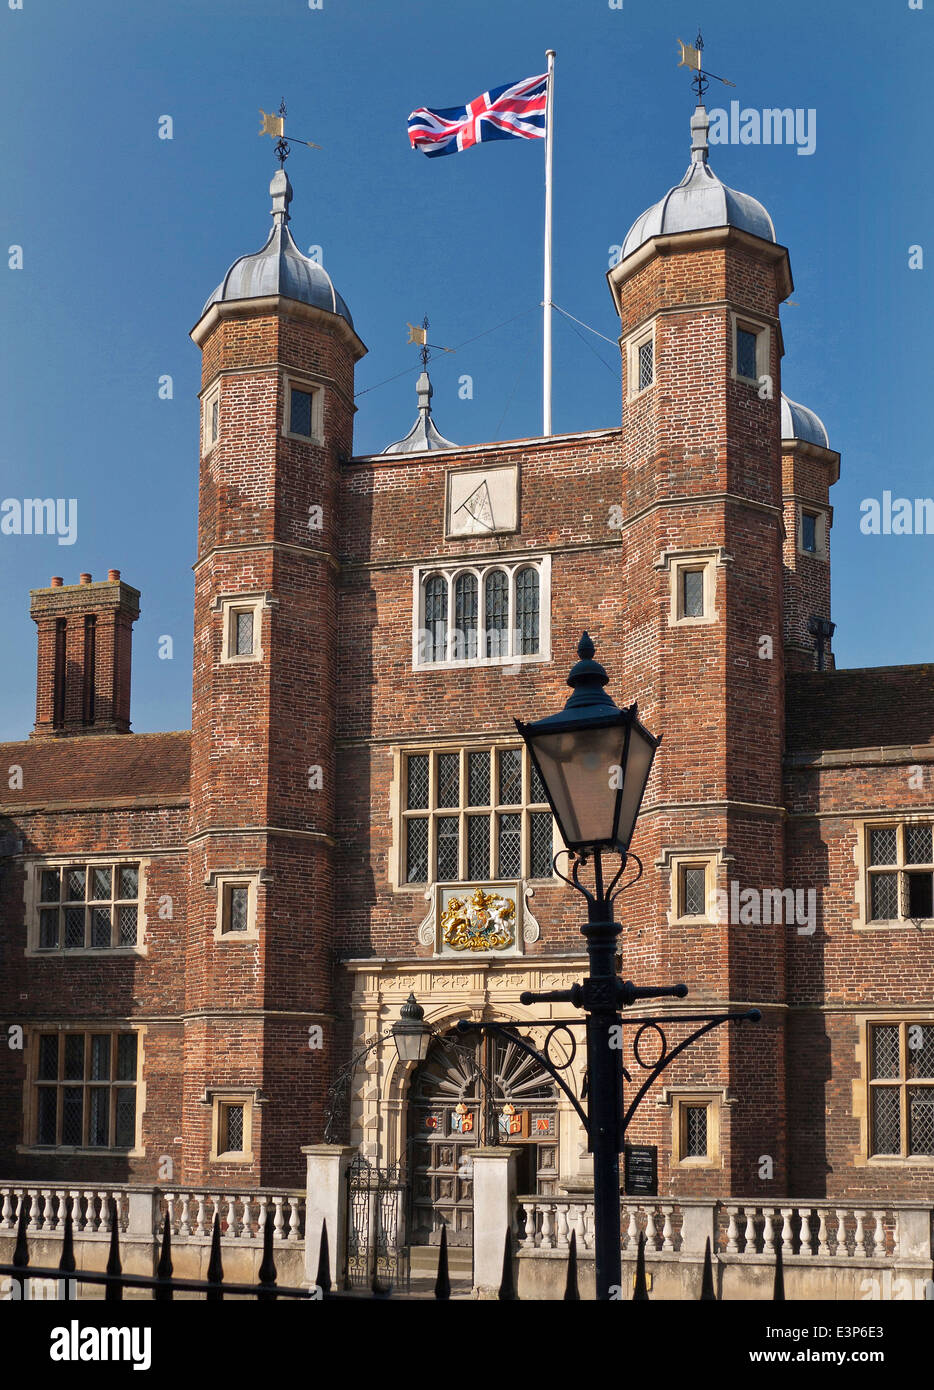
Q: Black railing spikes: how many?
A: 13